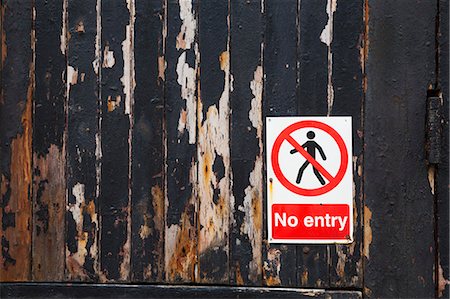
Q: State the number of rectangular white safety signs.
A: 1